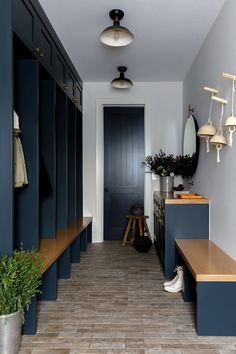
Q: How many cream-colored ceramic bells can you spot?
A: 3